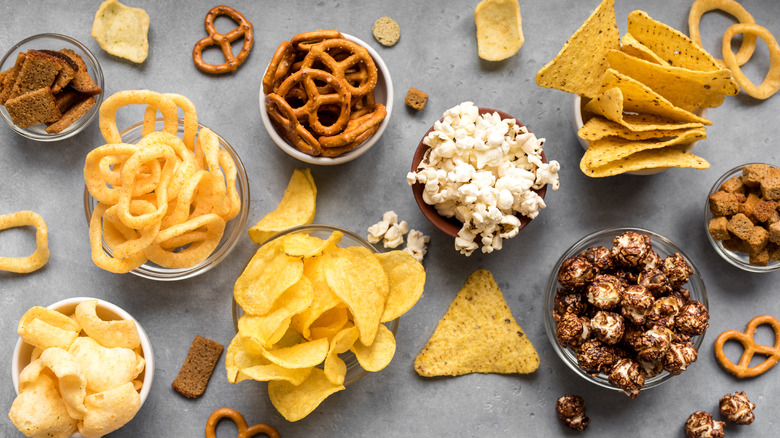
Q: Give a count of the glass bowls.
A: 5